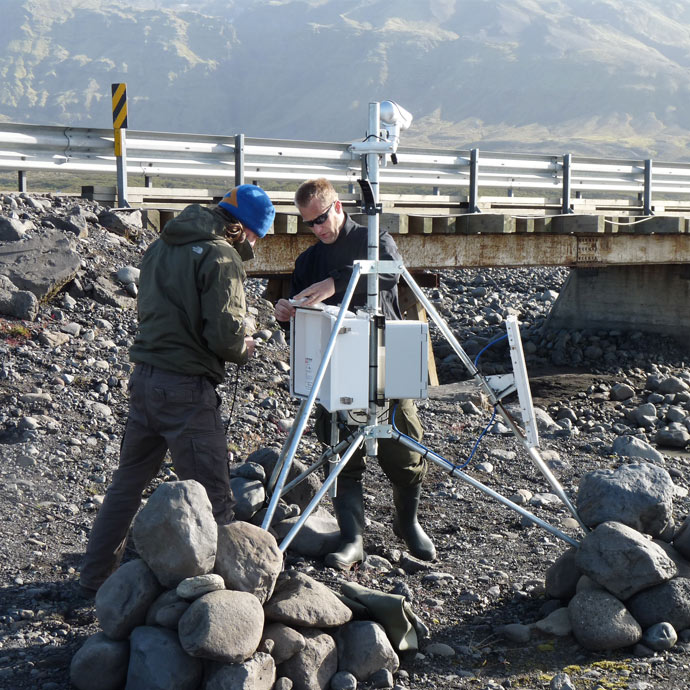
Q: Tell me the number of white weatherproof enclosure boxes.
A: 2